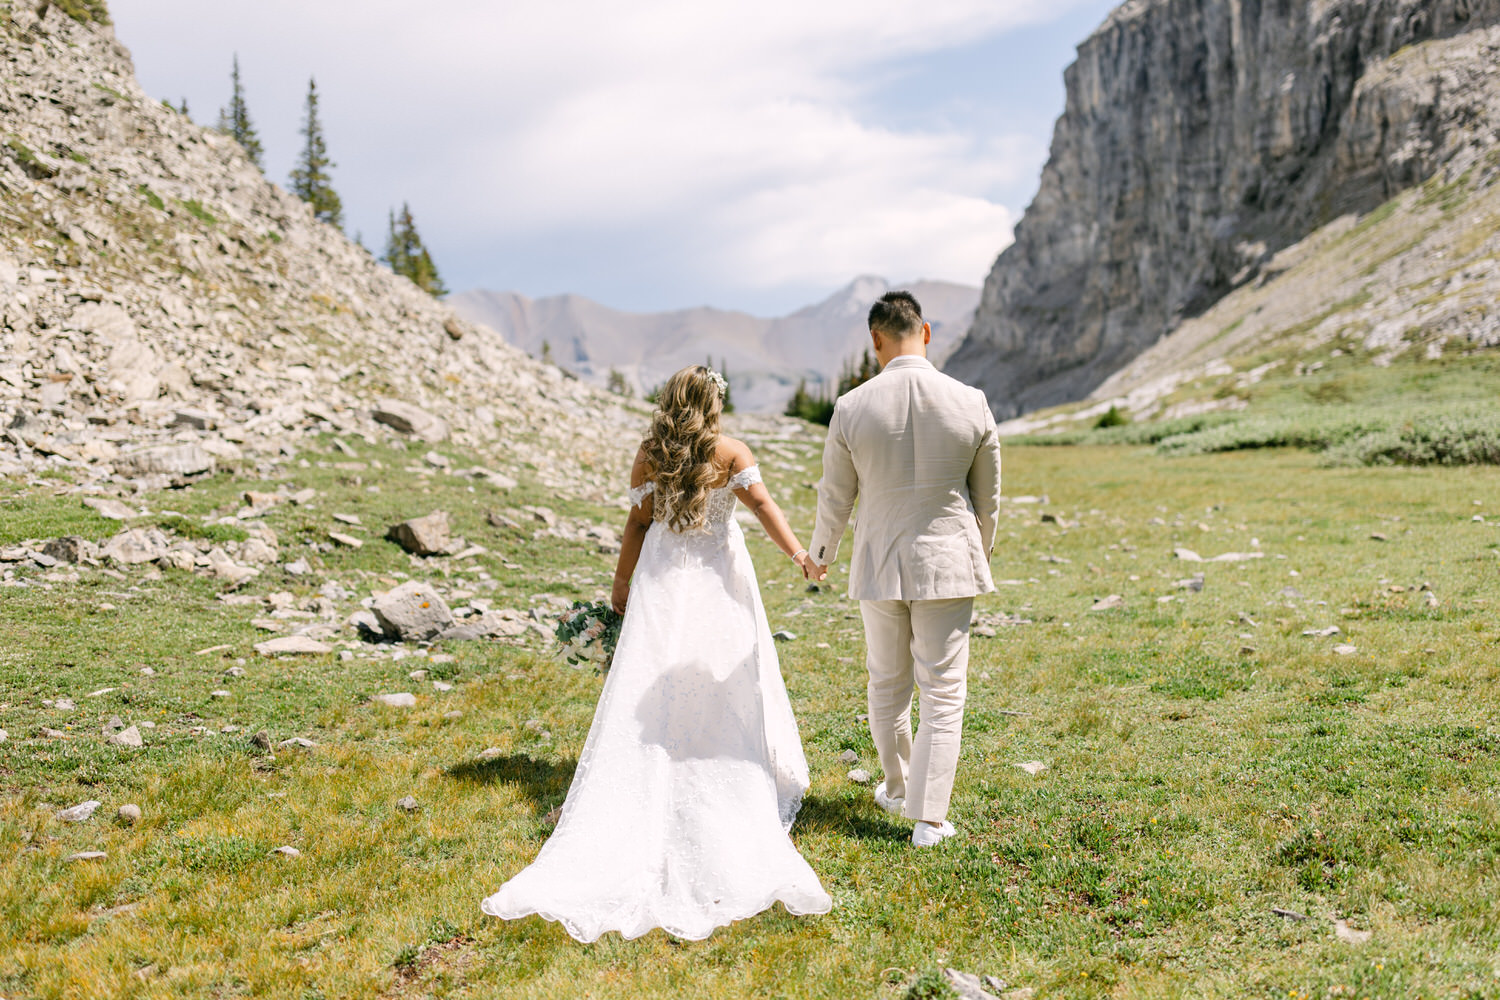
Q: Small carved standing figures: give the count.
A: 0